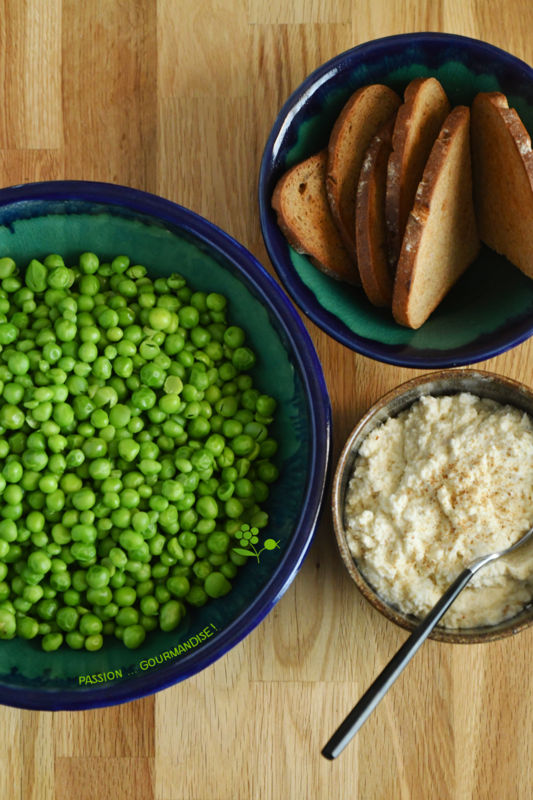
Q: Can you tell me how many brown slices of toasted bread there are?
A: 6